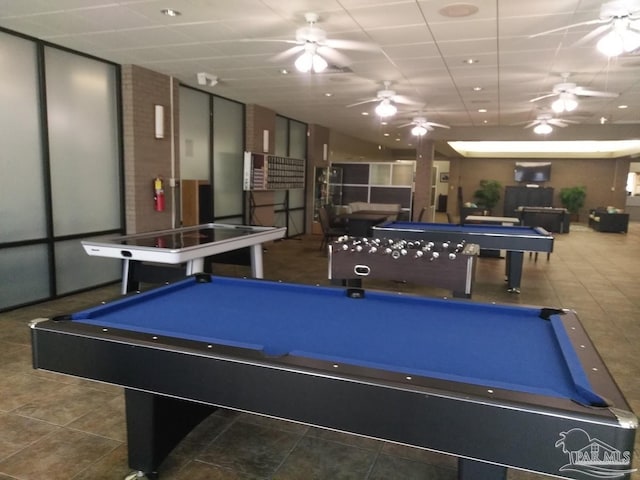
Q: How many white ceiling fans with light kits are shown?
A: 6